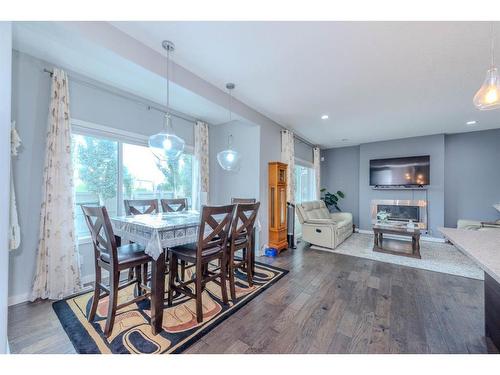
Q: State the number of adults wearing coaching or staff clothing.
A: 0